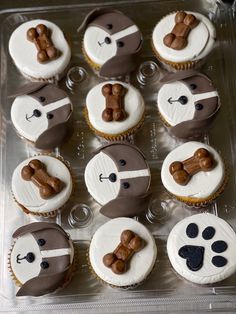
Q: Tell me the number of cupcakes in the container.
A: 12